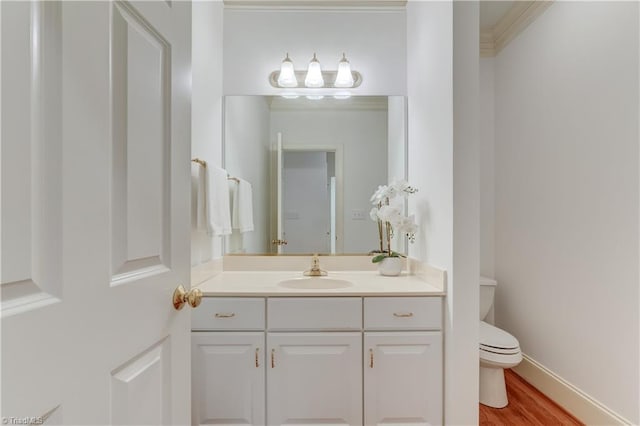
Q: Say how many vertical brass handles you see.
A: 3